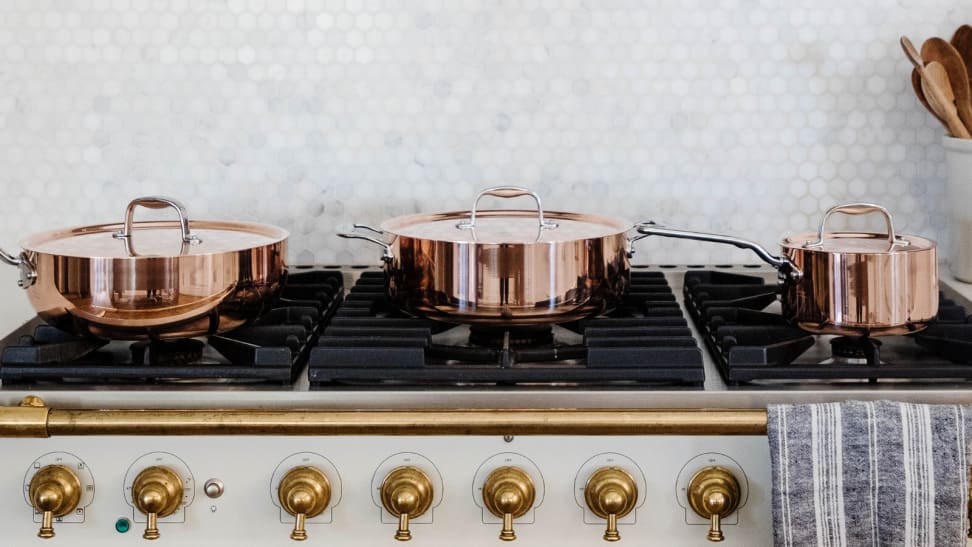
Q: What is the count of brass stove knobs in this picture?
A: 7